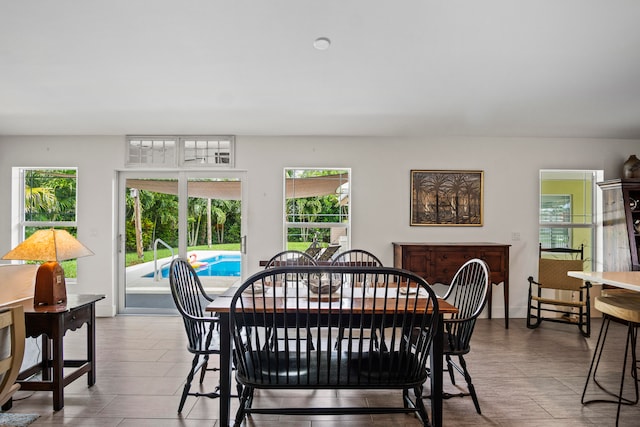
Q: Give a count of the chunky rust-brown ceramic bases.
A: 1